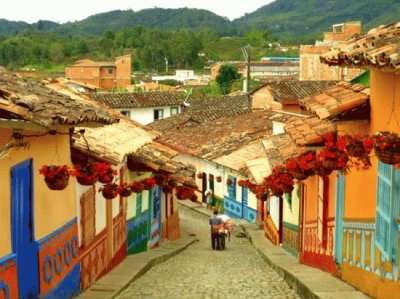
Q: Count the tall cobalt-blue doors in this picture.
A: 1